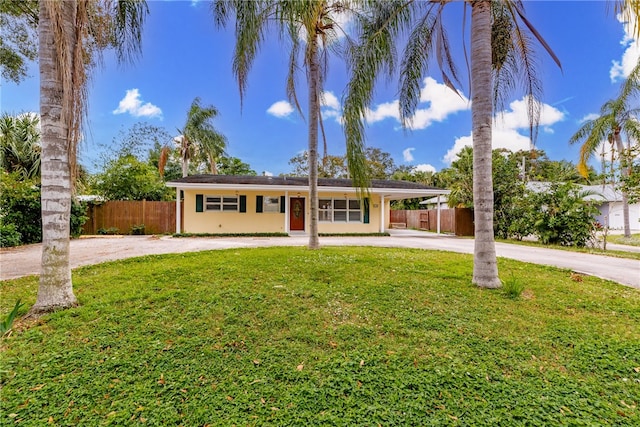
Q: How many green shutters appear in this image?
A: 5